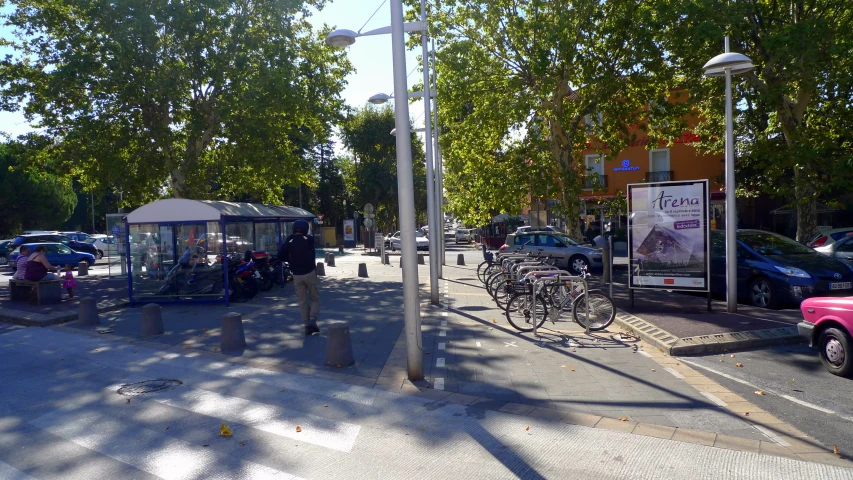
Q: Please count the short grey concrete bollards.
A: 14